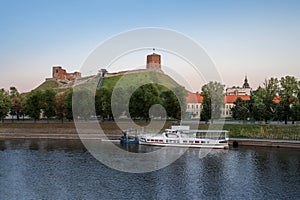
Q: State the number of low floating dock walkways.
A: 1